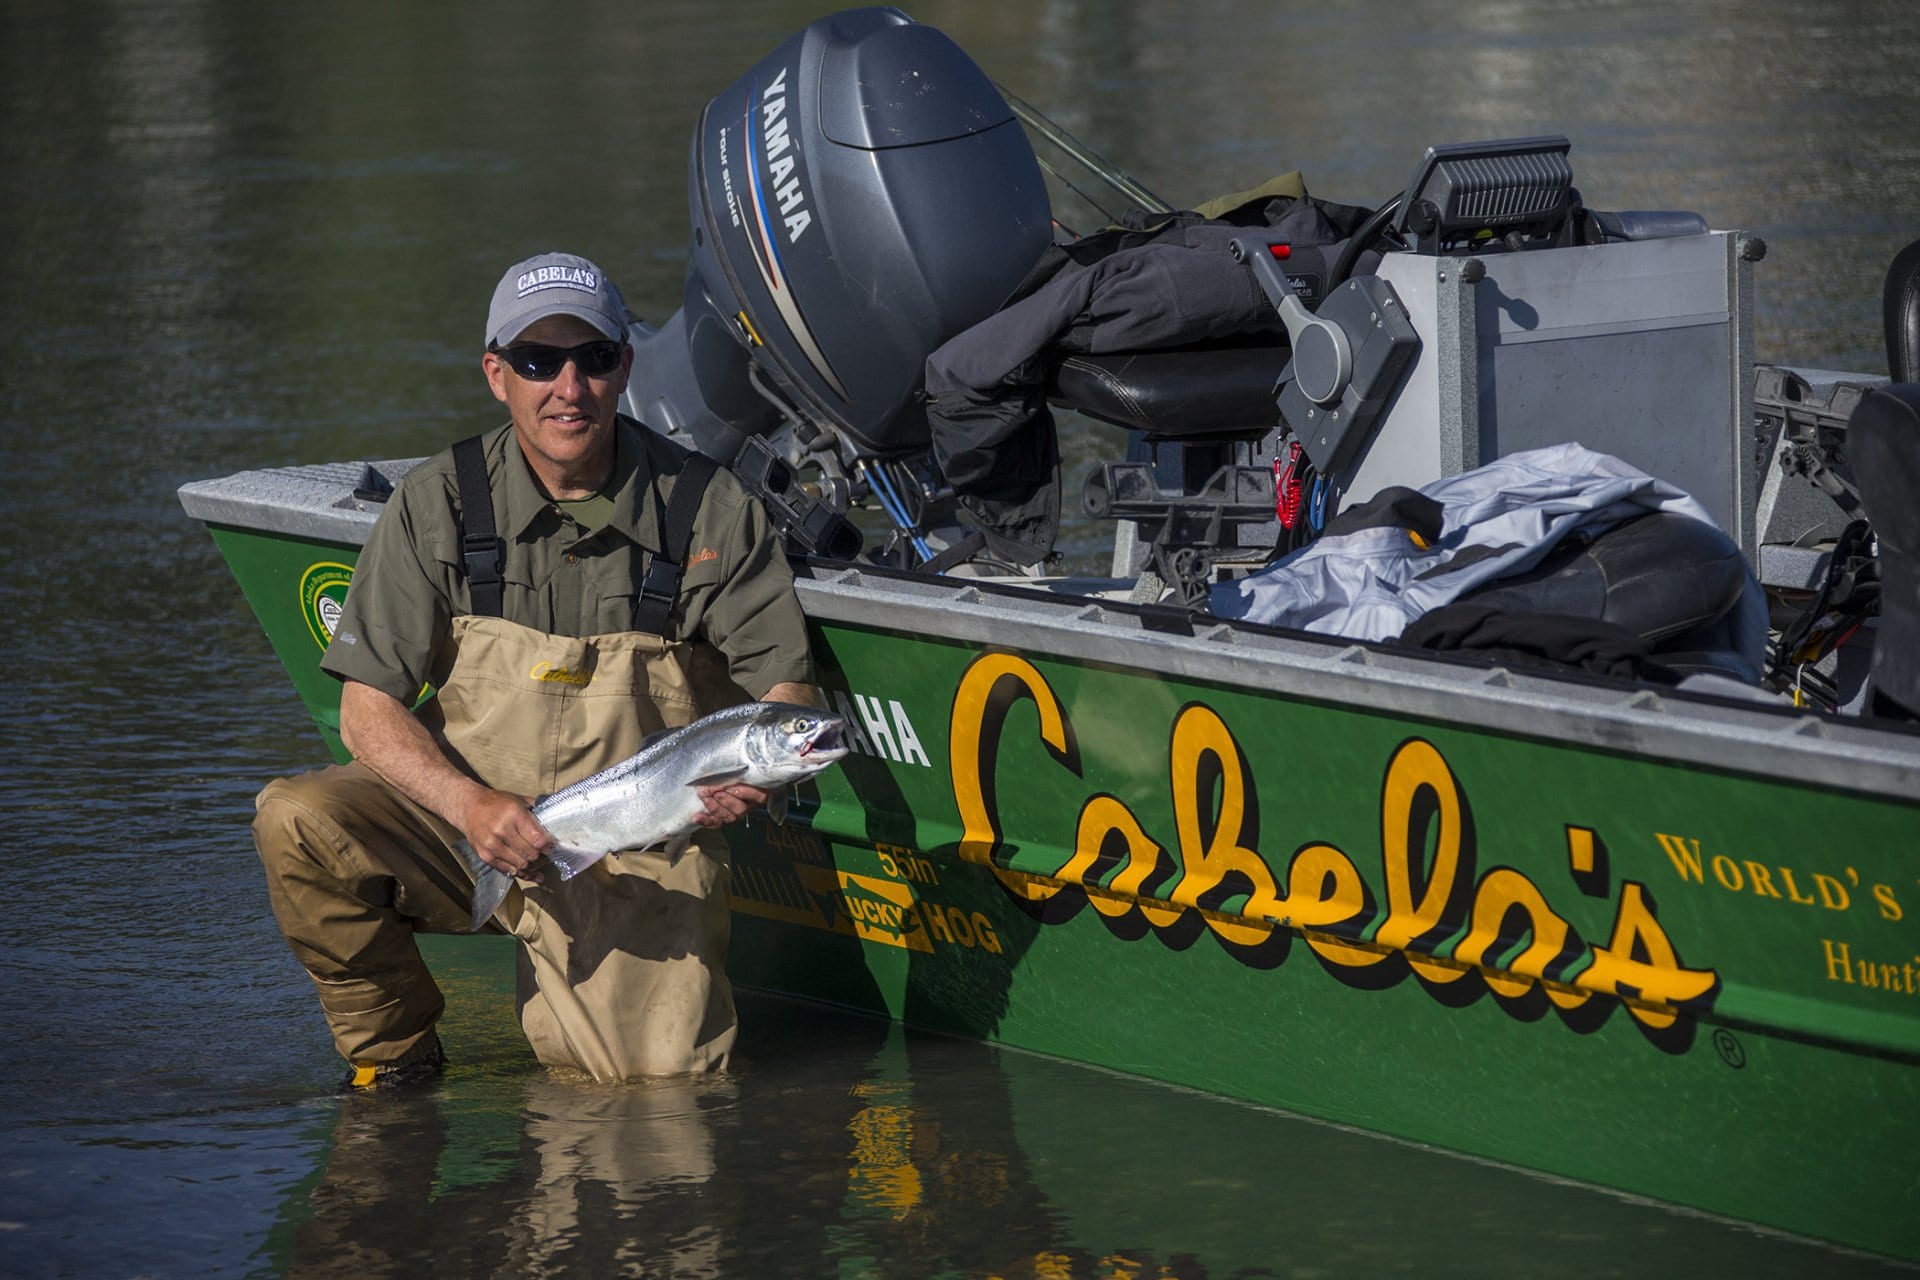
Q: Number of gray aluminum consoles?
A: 1